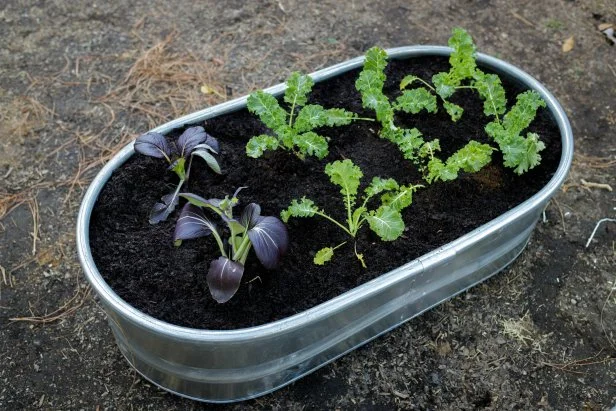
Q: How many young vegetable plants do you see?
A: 8